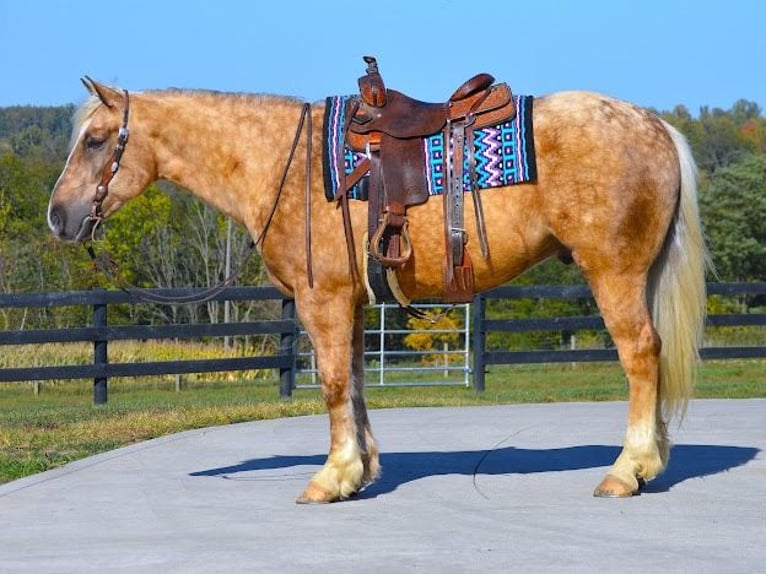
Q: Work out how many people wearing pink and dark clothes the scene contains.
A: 0